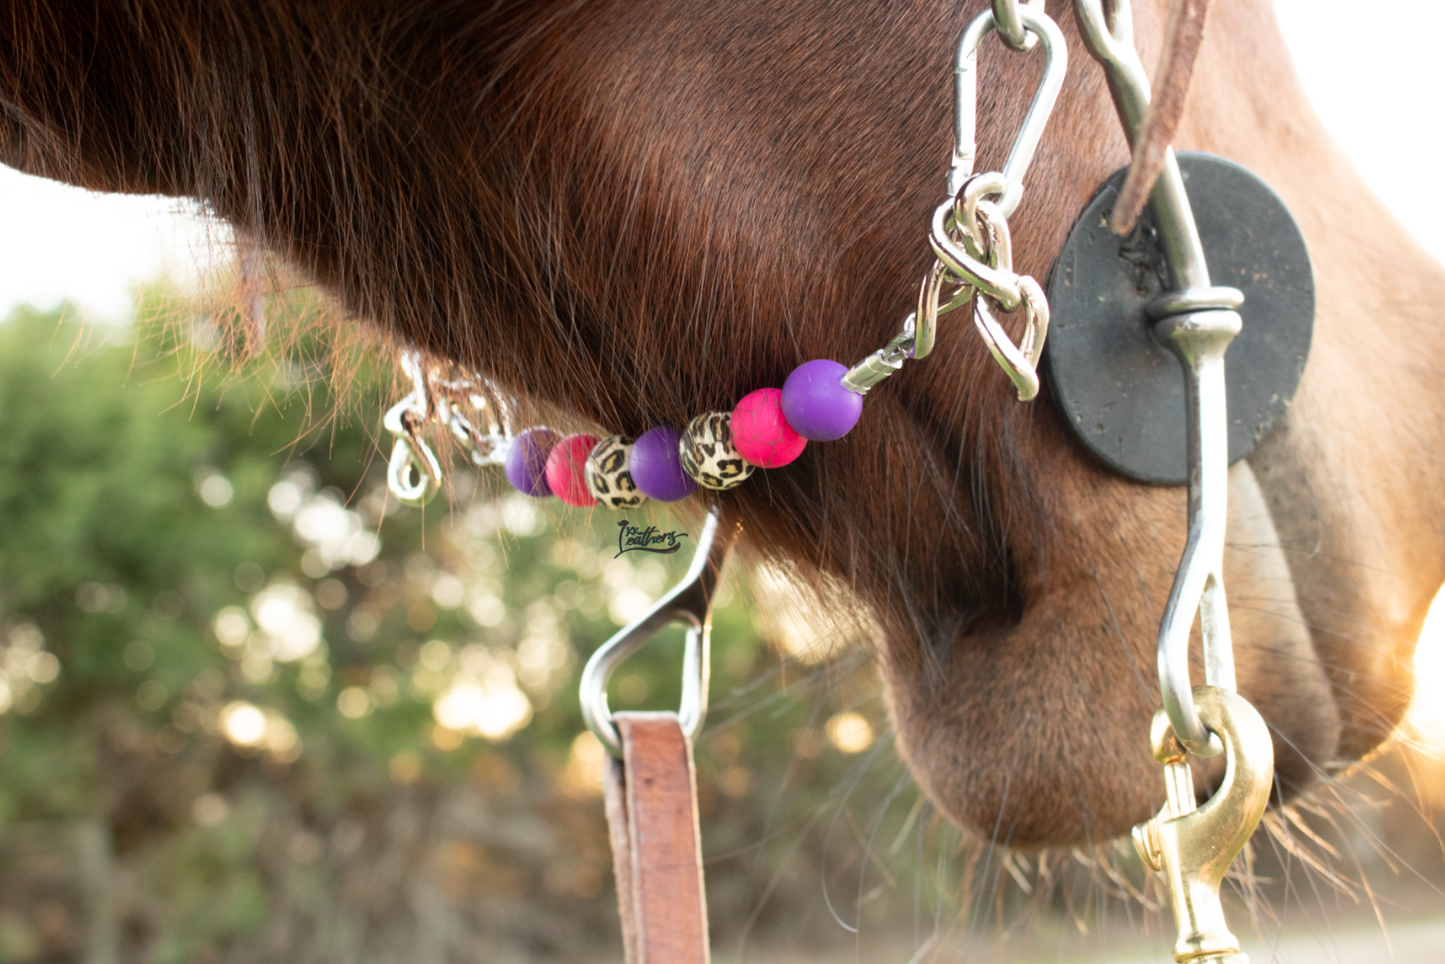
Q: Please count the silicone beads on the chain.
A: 7